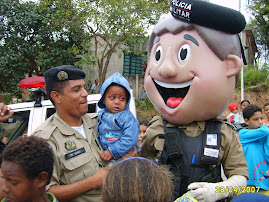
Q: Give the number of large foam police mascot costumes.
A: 1